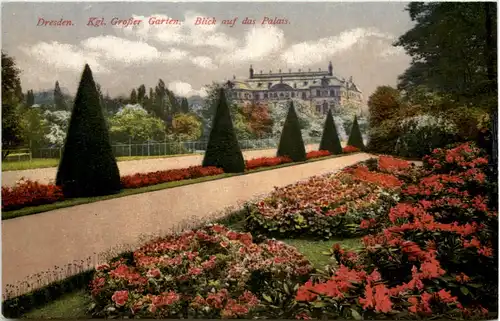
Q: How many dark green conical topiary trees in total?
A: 5